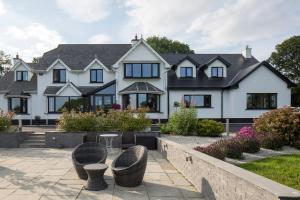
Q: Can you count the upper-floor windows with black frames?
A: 6